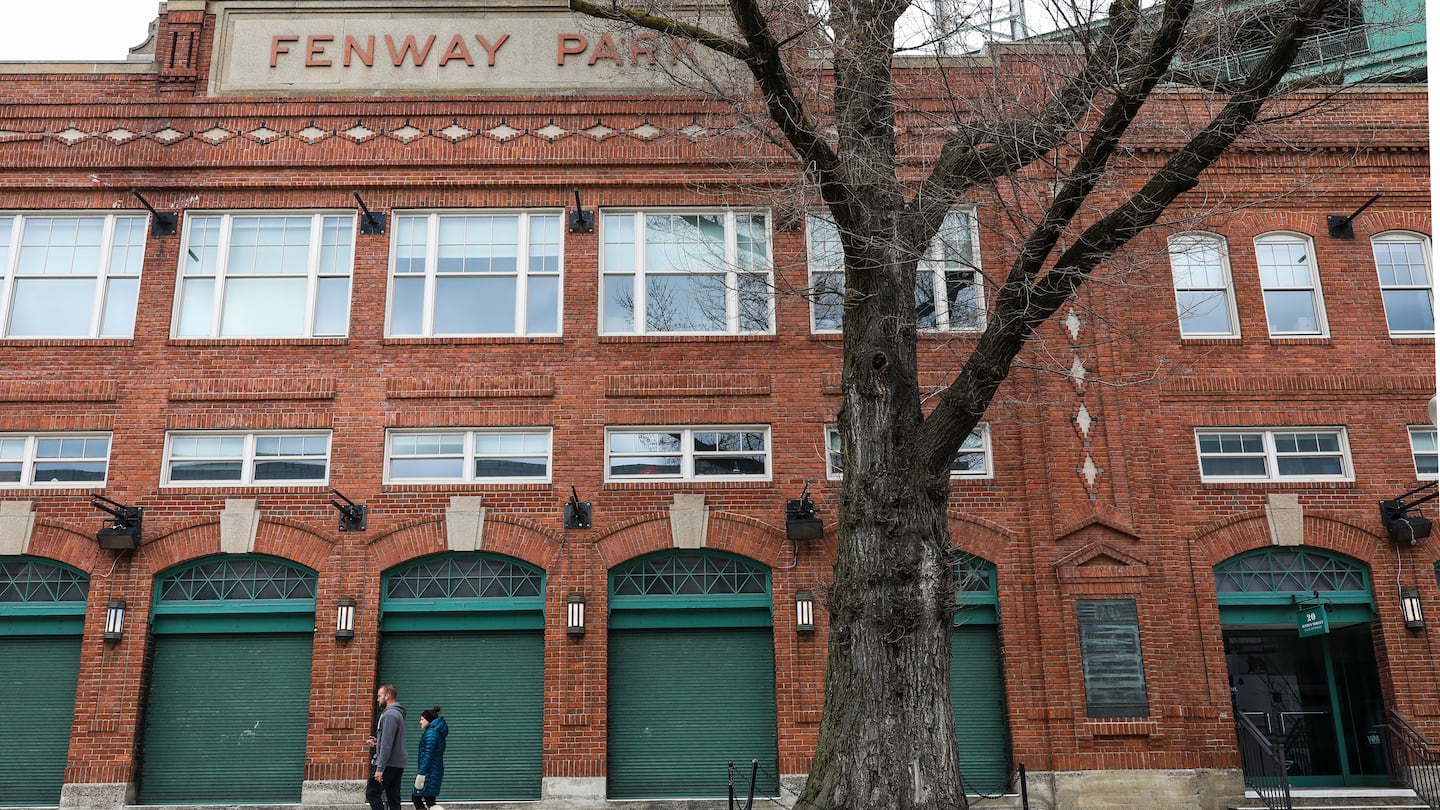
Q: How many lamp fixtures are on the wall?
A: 5